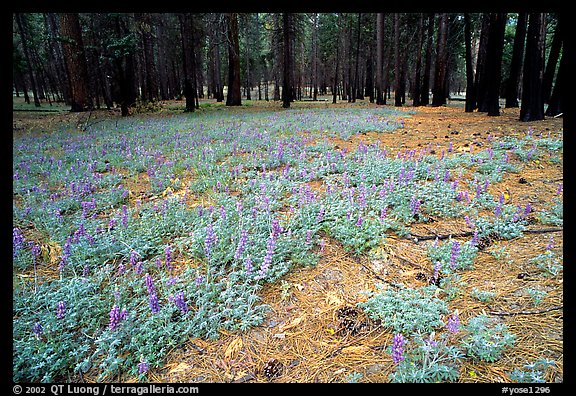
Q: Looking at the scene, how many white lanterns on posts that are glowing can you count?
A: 0